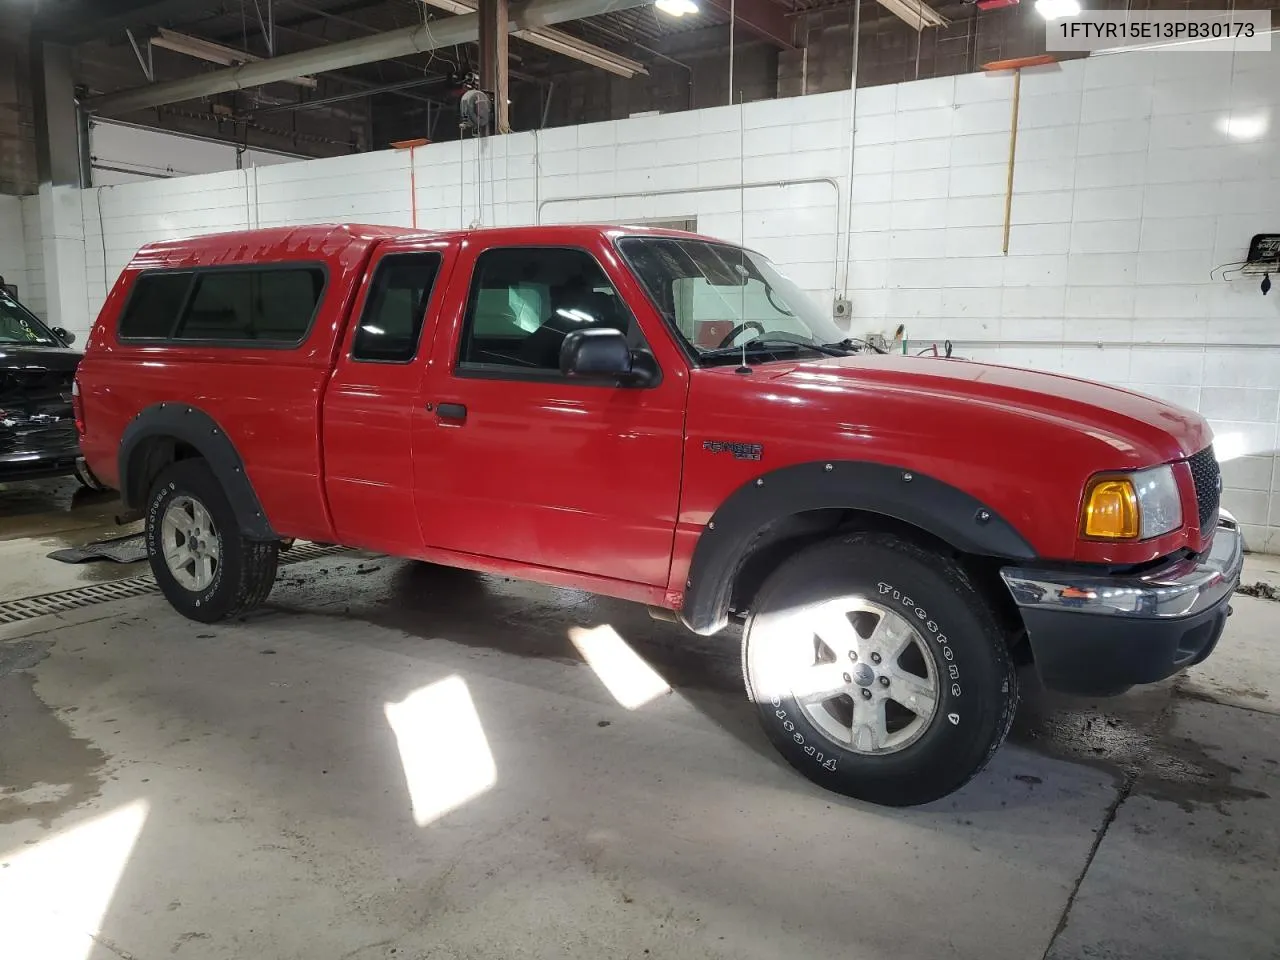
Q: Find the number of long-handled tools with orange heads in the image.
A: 2